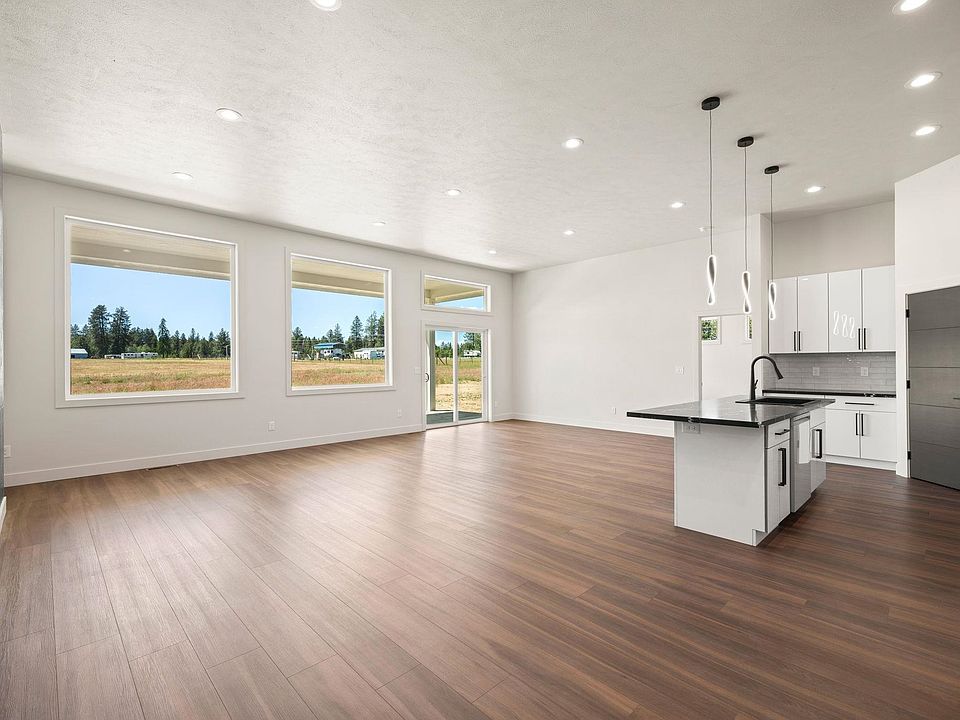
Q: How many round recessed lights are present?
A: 13